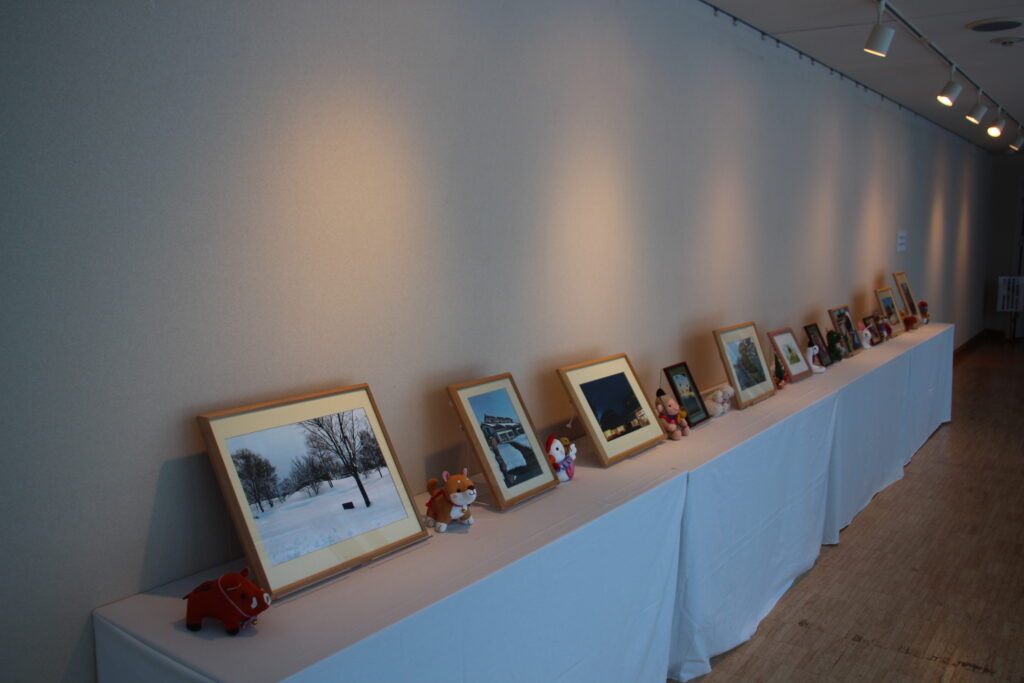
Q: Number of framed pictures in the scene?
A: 11